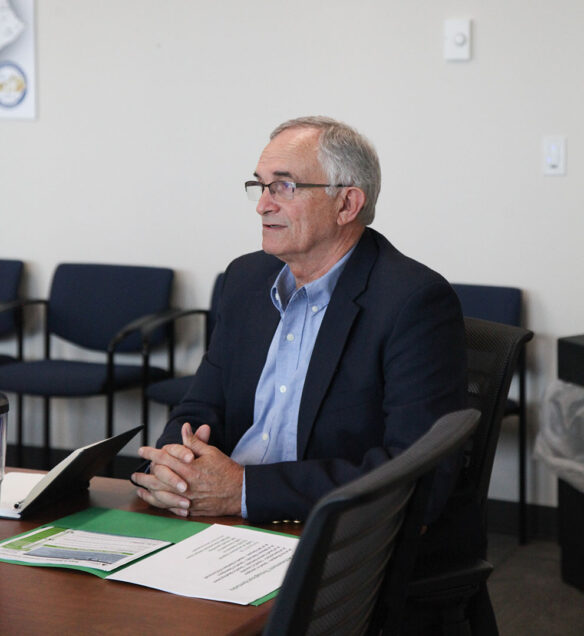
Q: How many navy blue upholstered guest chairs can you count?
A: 4